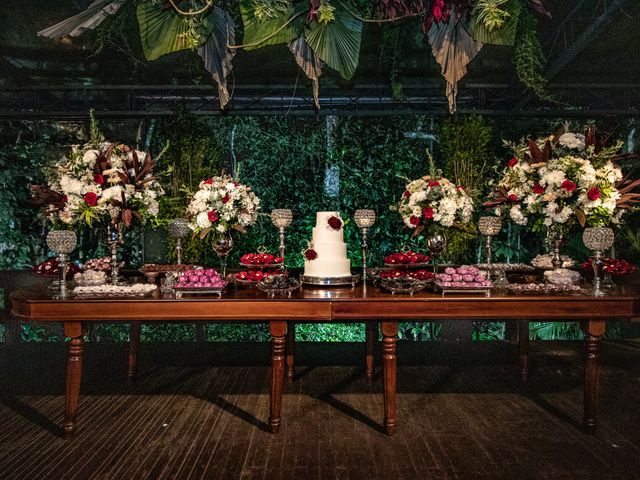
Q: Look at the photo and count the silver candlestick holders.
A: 6